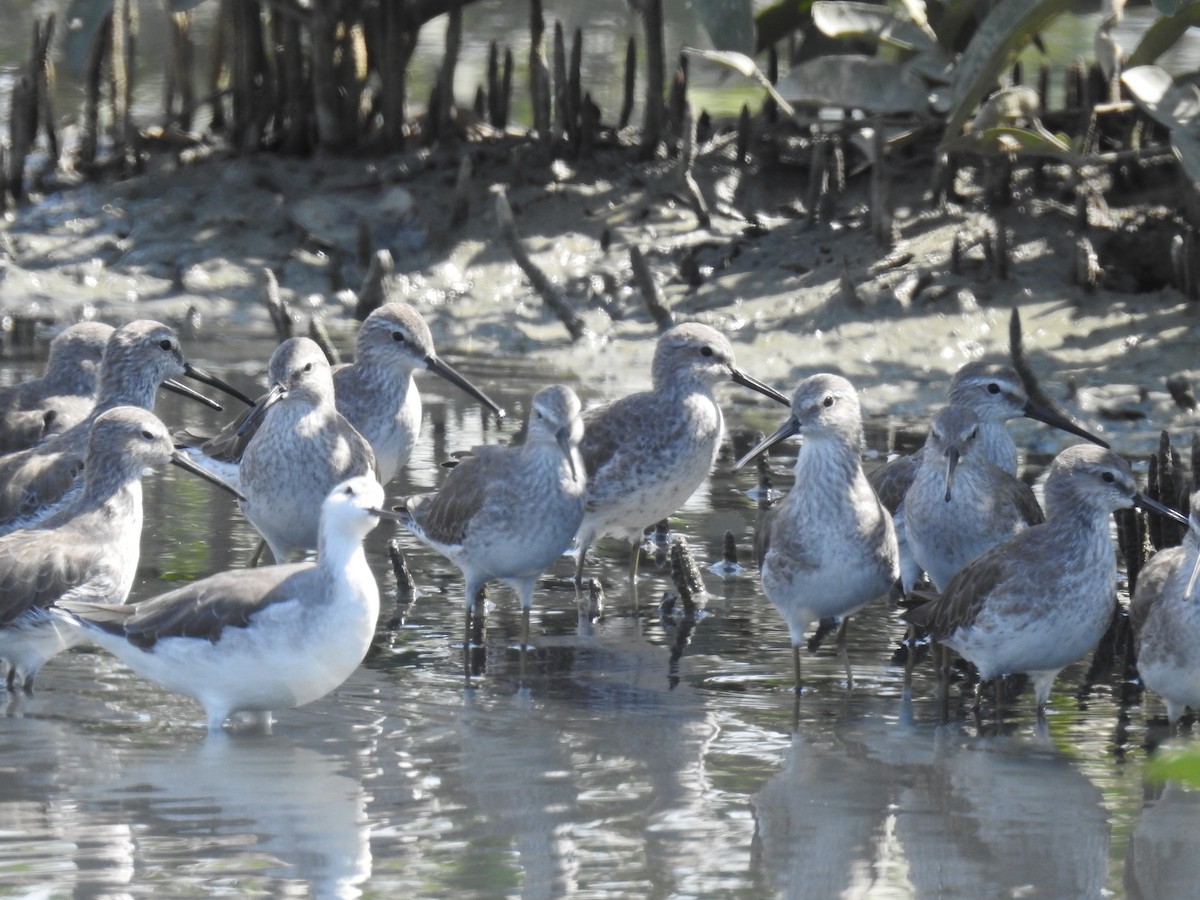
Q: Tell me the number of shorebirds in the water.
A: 13